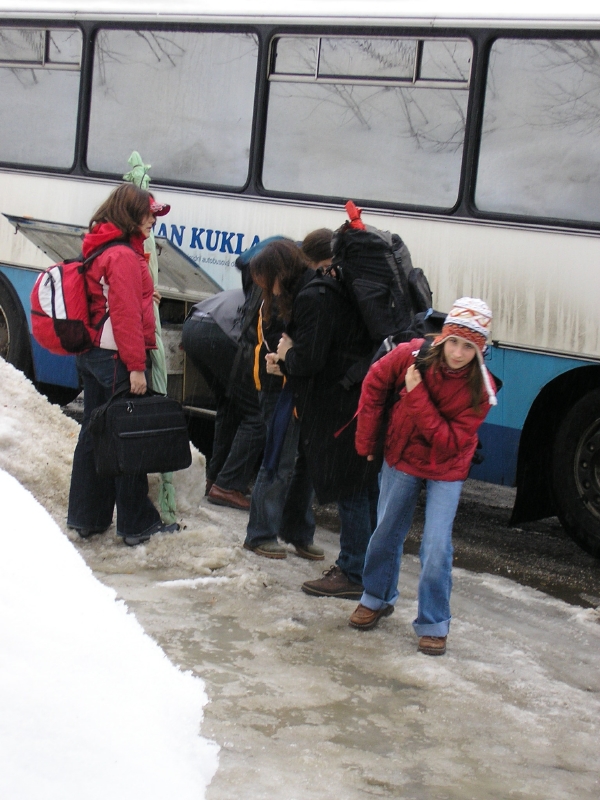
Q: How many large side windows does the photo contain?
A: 4